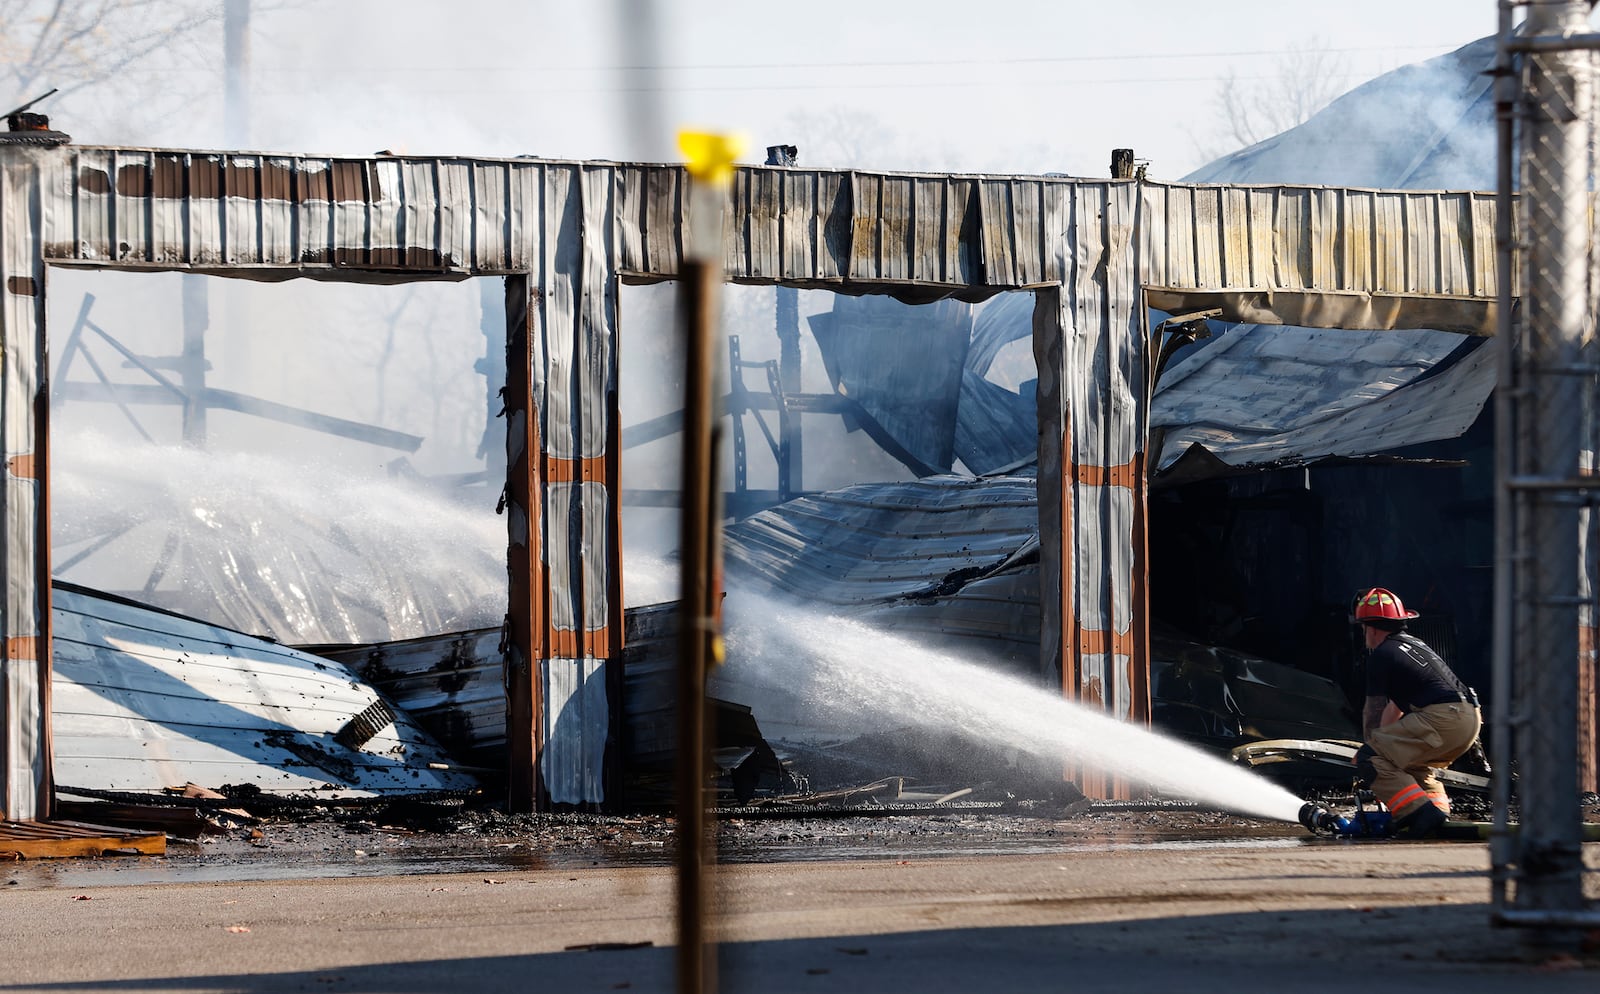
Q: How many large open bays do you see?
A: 3